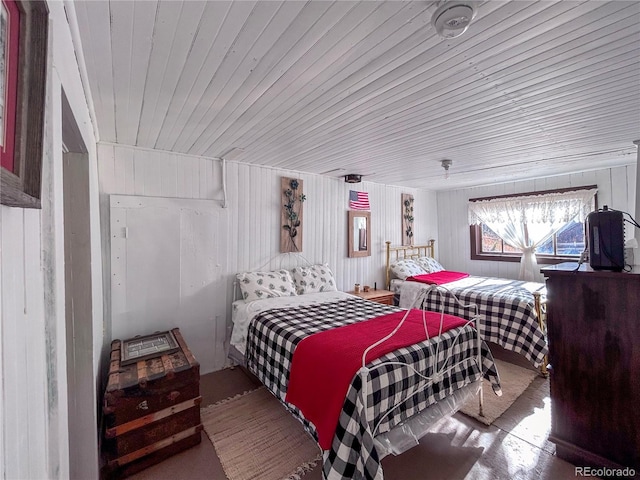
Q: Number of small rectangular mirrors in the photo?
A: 1